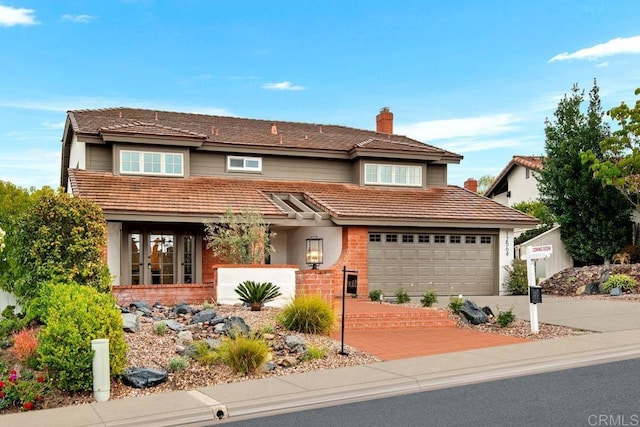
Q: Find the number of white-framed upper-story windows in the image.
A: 3